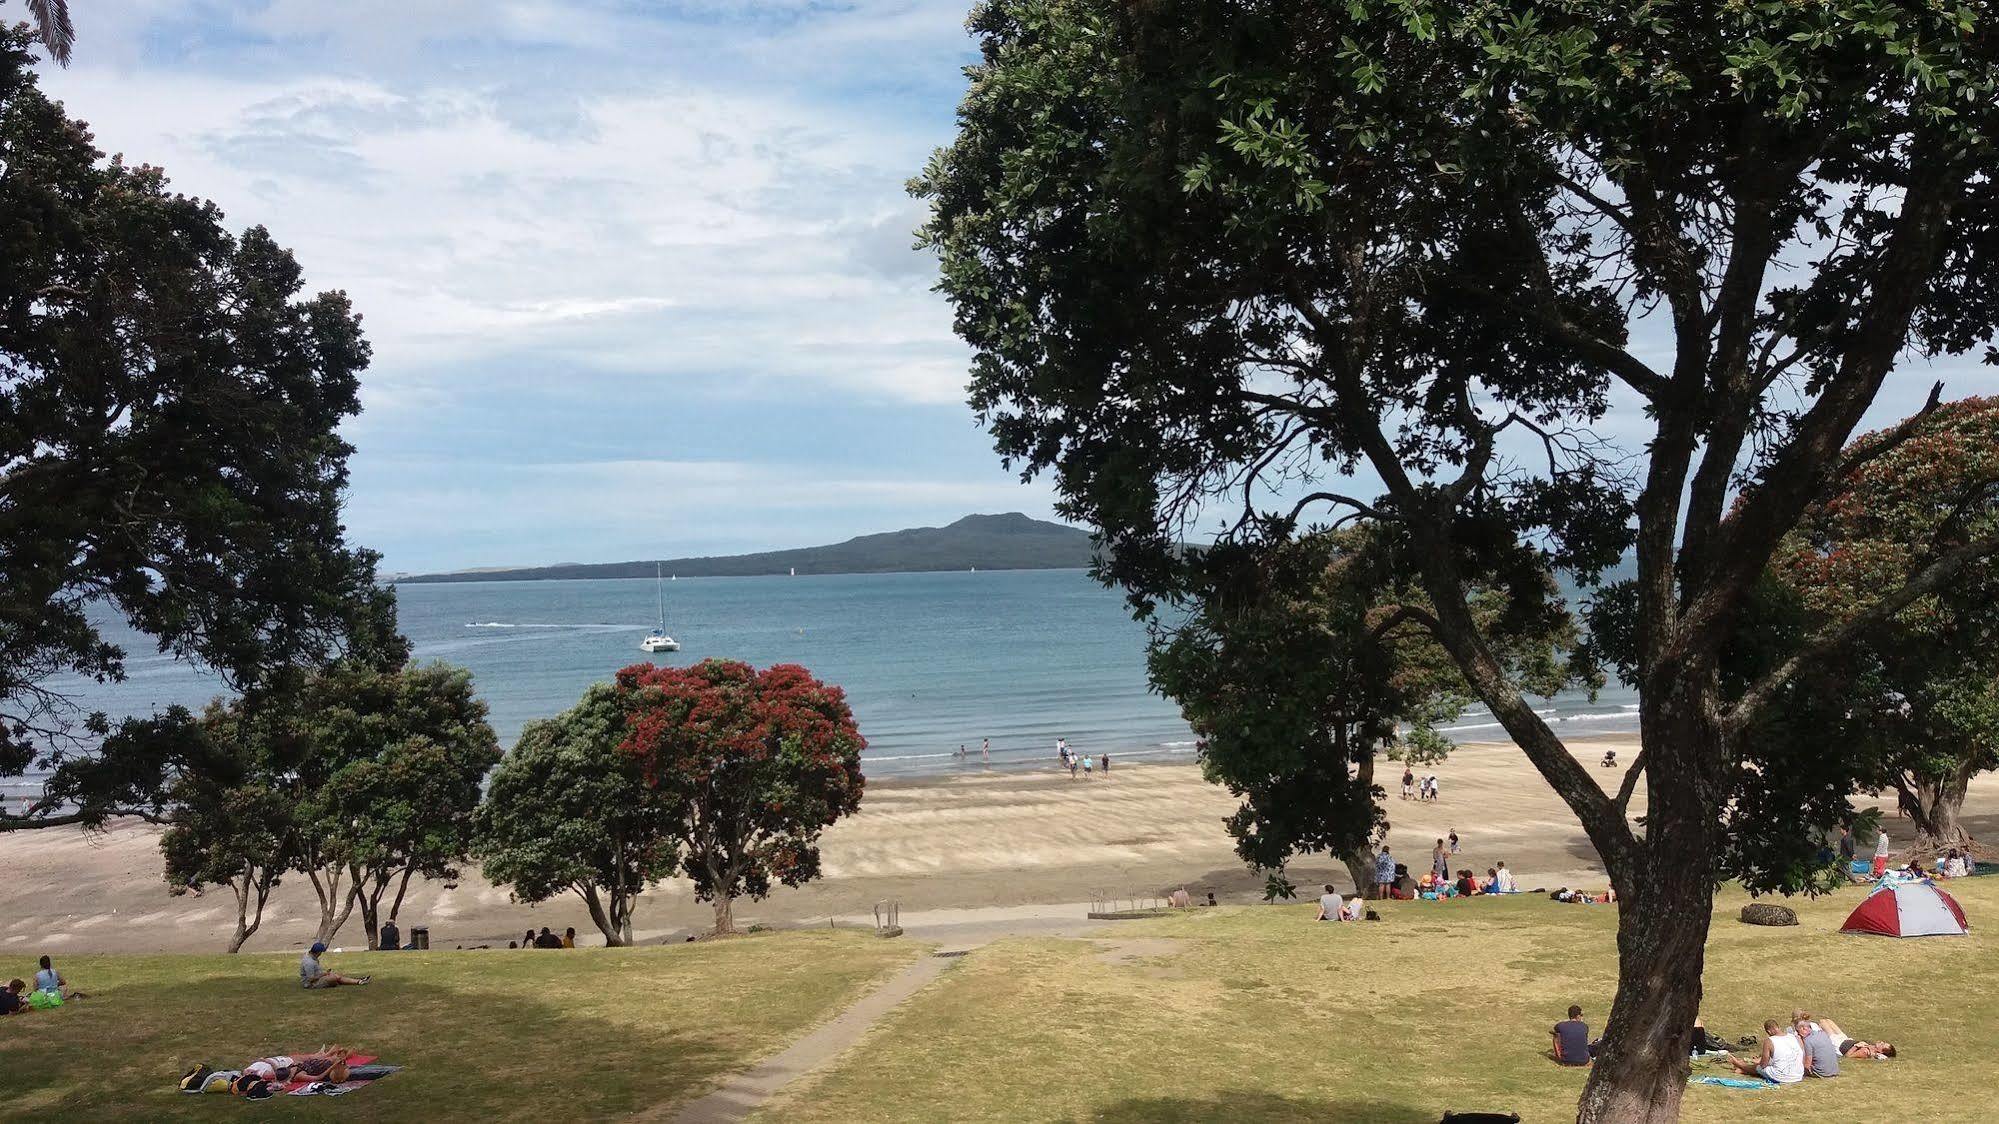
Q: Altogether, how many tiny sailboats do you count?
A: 3